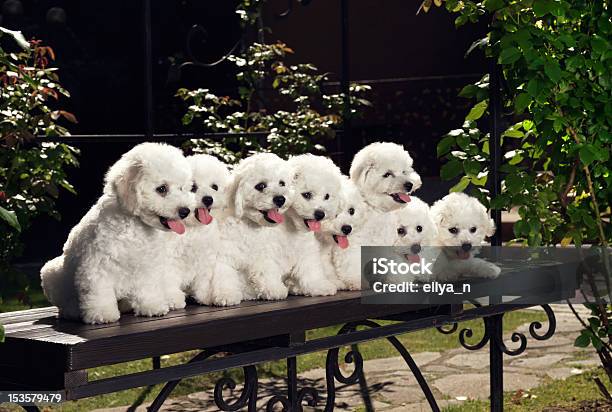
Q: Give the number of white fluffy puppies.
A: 8